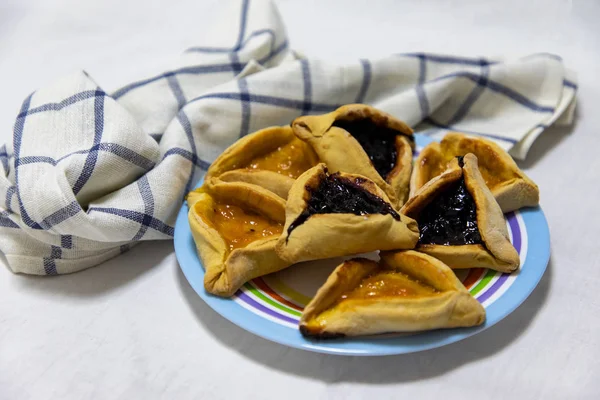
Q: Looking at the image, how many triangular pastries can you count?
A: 7